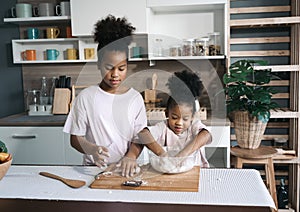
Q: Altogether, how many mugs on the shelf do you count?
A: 11